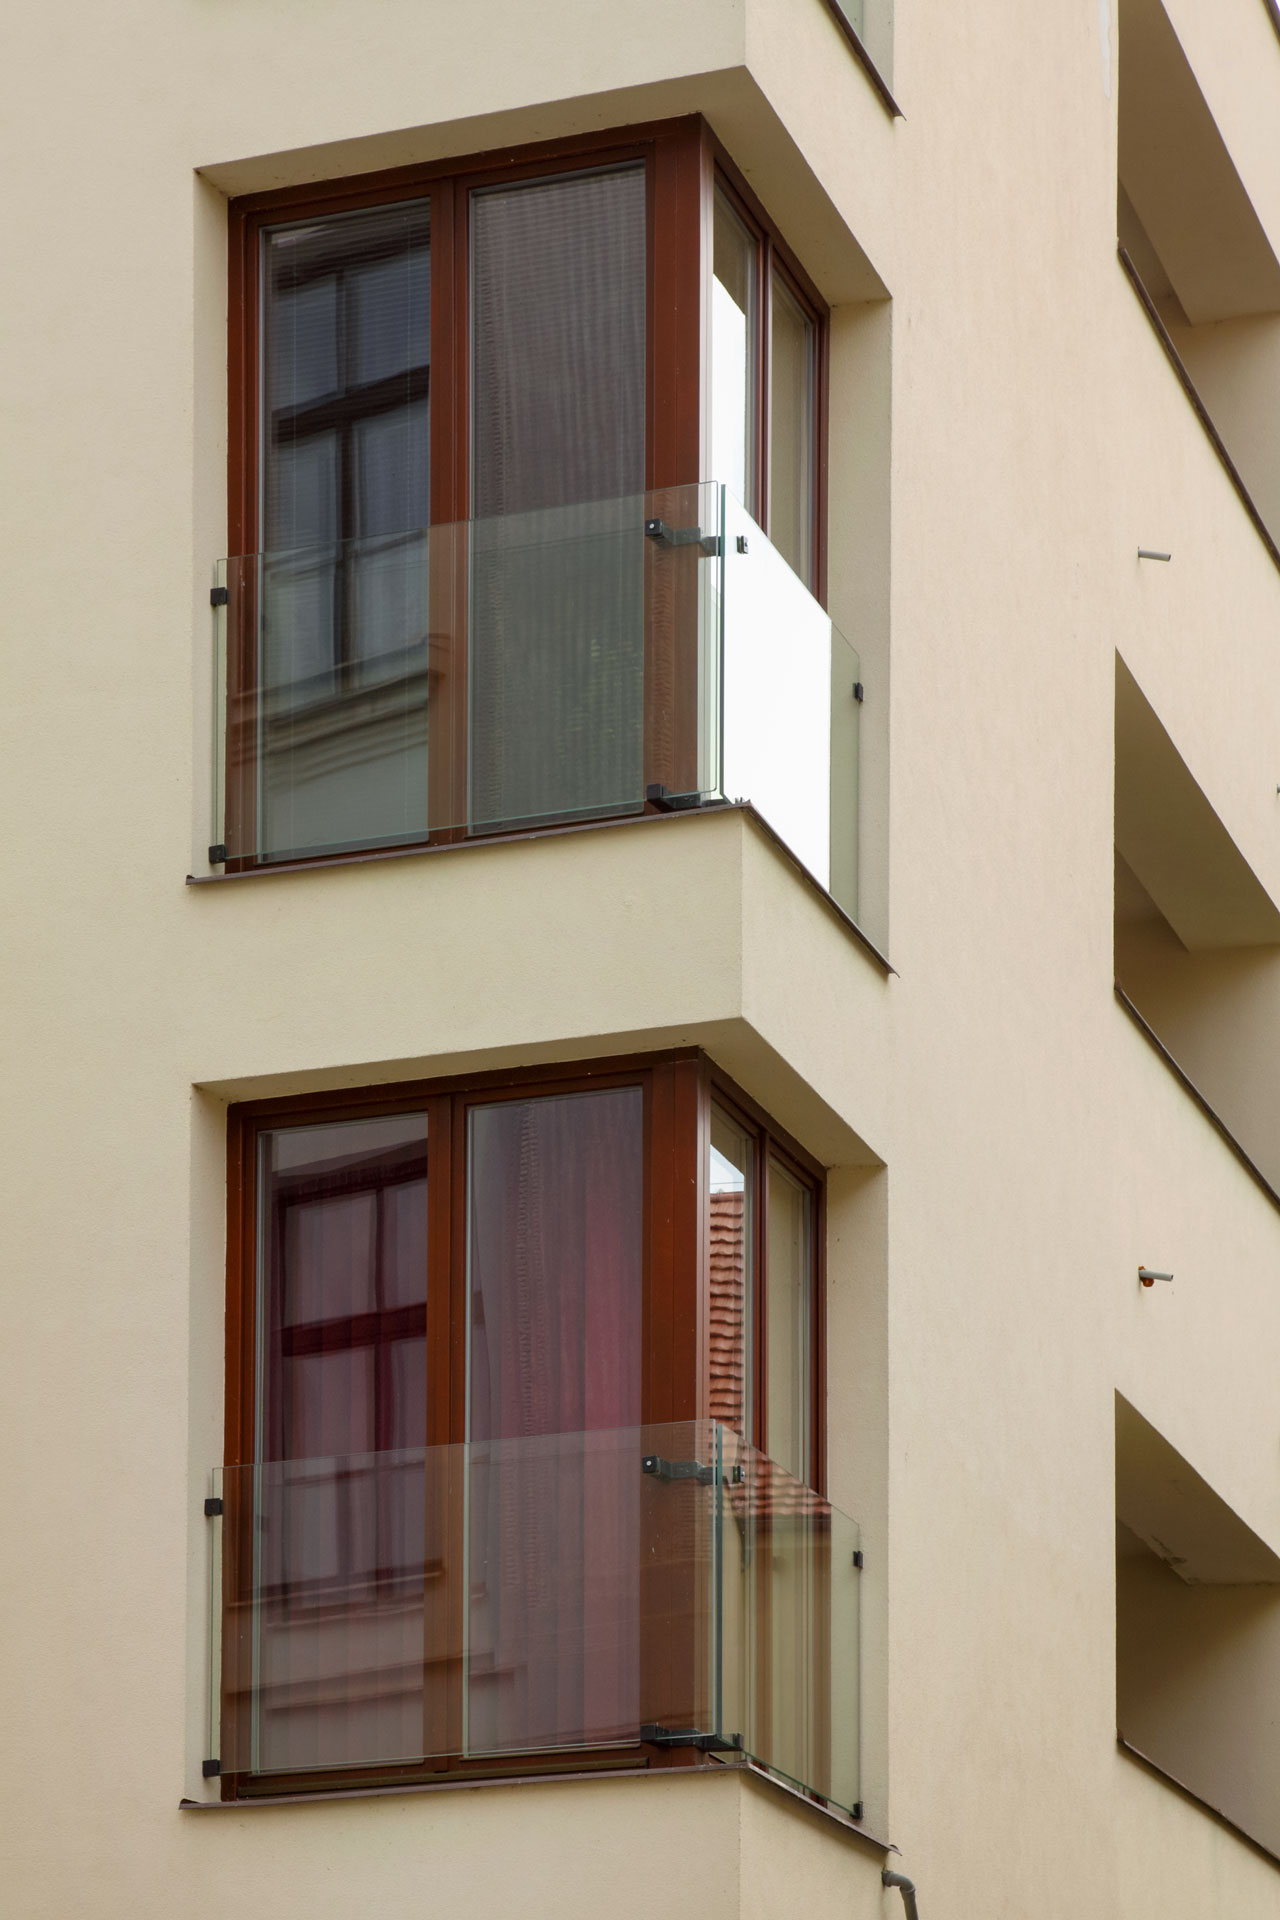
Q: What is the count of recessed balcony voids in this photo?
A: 3